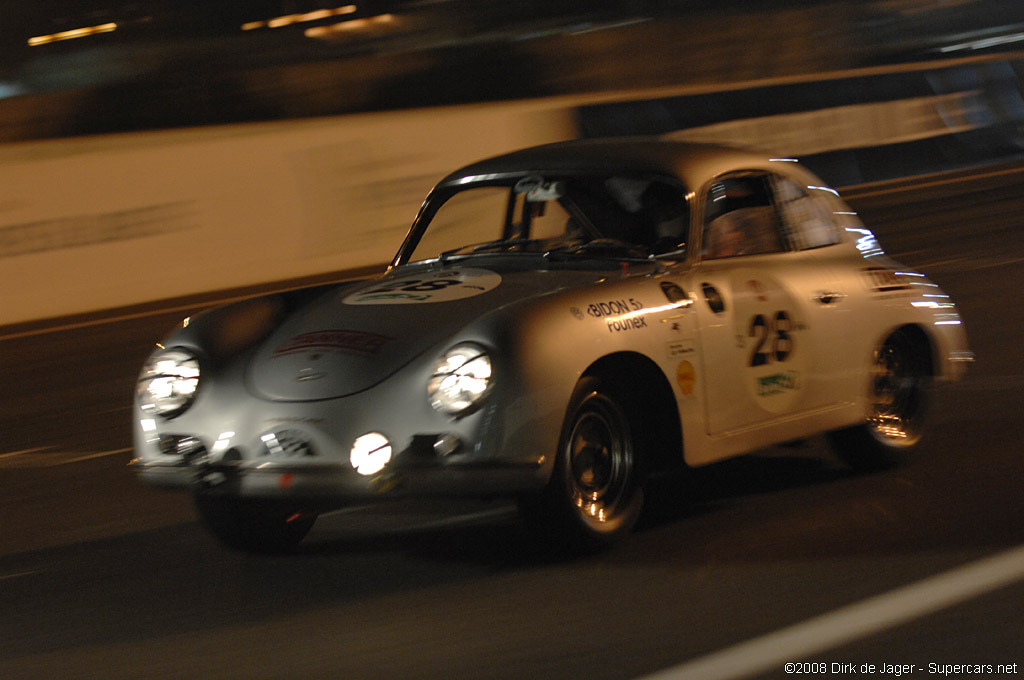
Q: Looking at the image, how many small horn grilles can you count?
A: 2